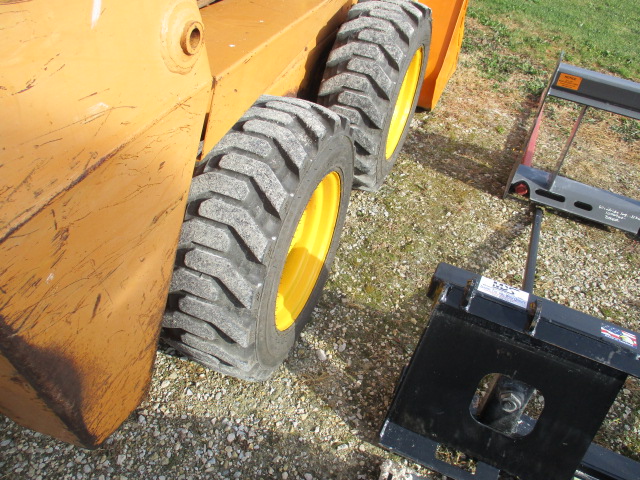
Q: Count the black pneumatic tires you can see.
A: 2